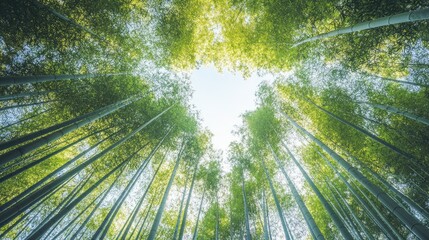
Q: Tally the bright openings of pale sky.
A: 1